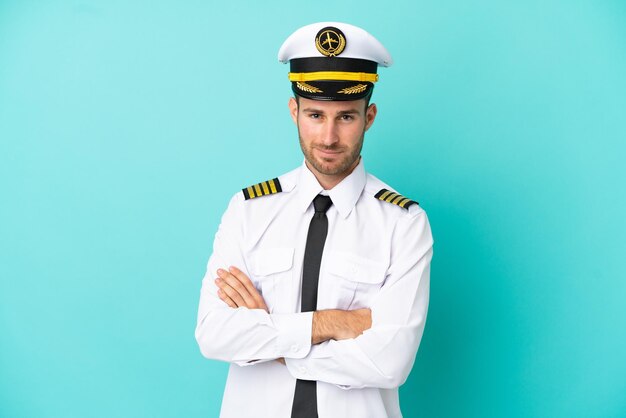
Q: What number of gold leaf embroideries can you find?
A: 2